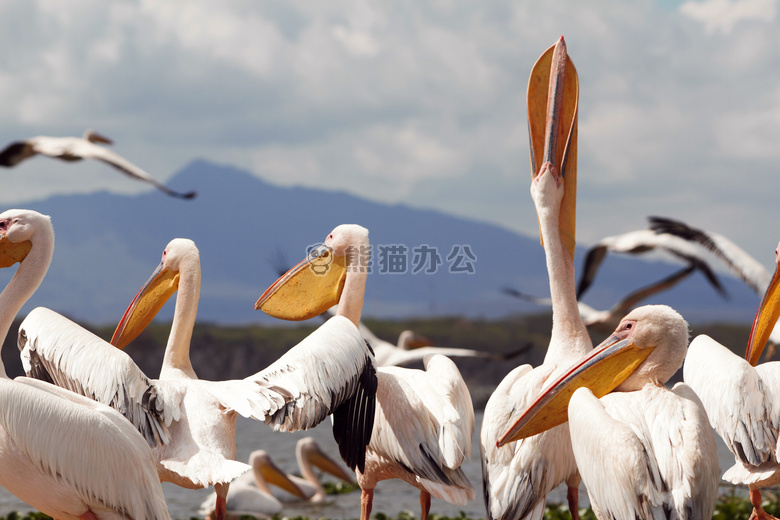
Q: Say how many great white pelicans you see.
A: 13